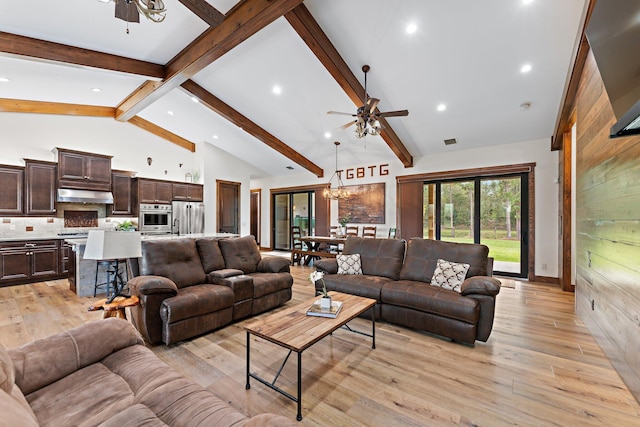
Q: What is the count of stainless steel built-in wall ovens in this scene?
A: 1